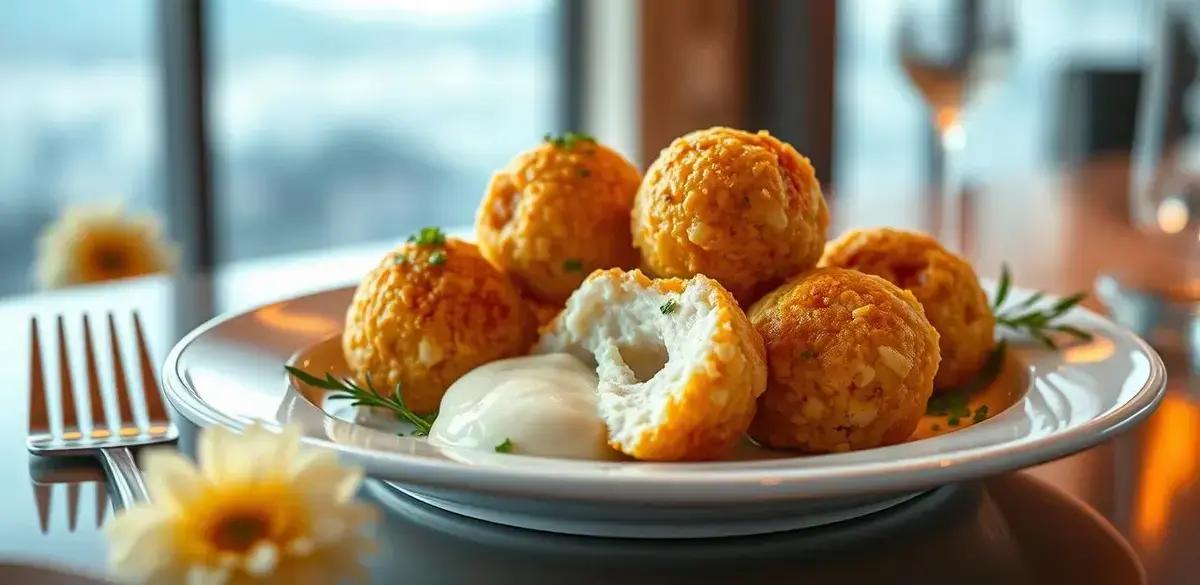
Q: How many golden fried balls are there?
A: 6